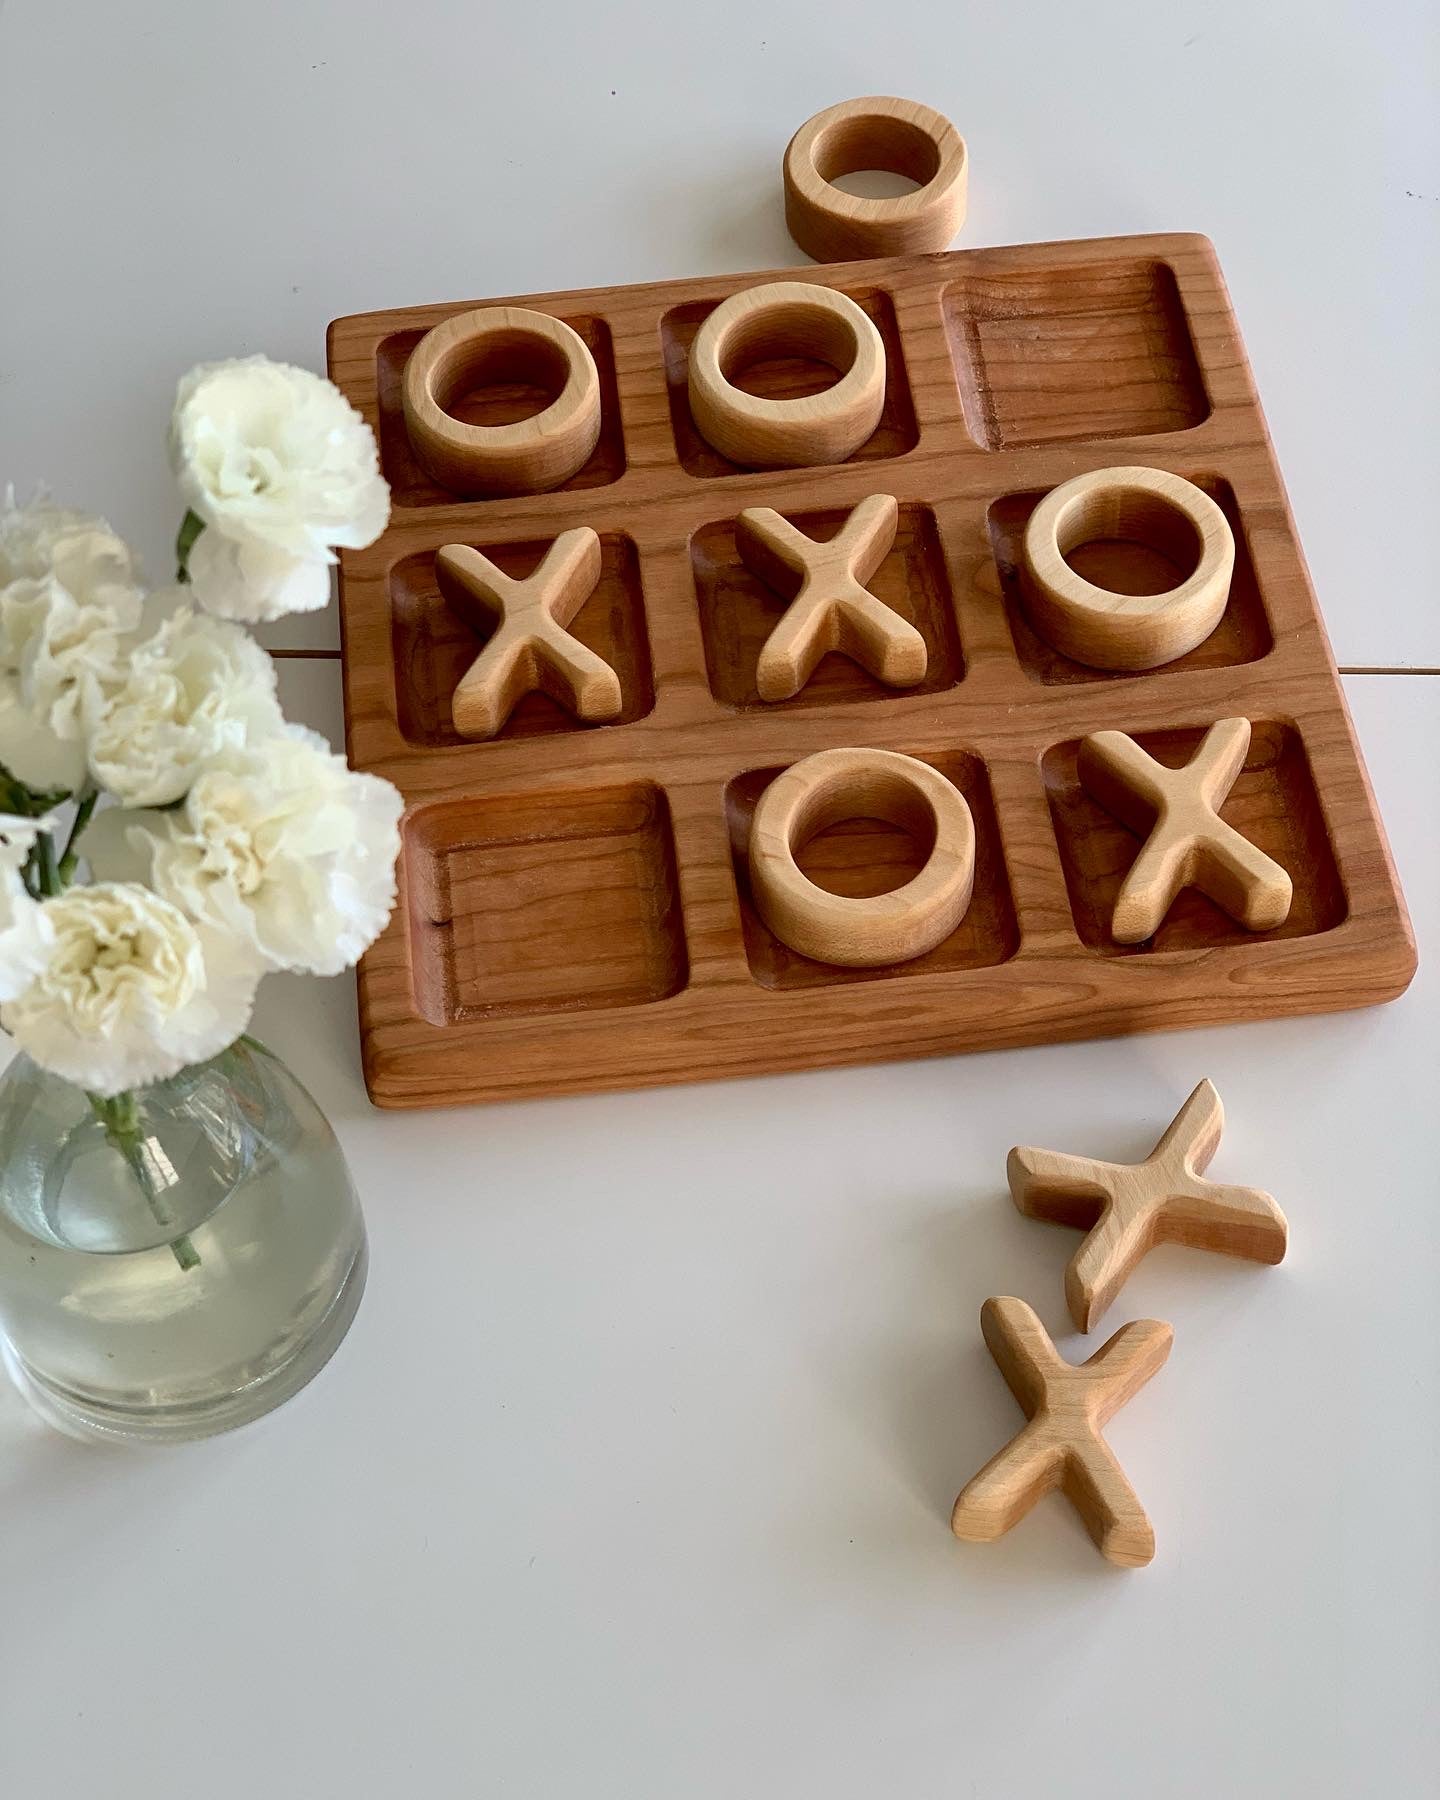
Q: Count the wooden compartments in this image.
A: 9